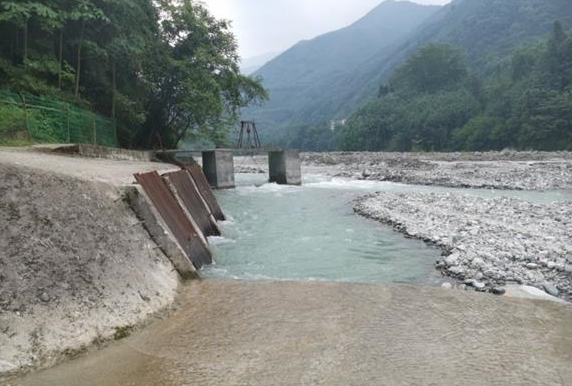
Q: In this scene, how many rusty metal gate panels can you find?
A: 3